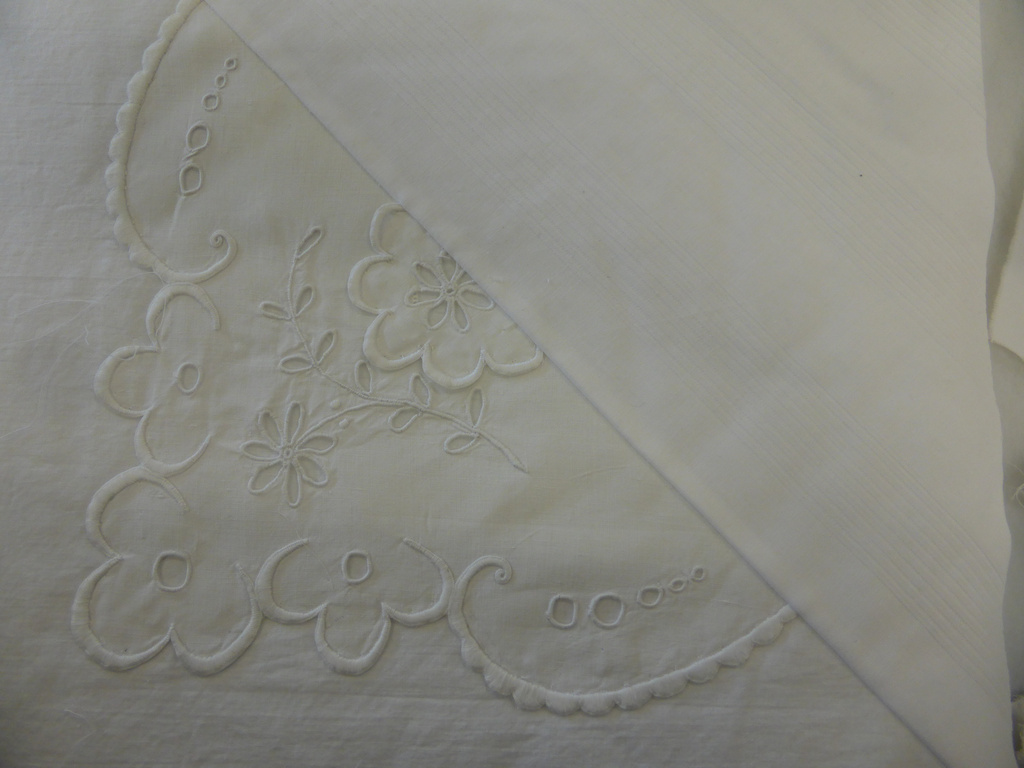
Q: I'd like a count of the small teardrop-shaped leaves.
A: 10